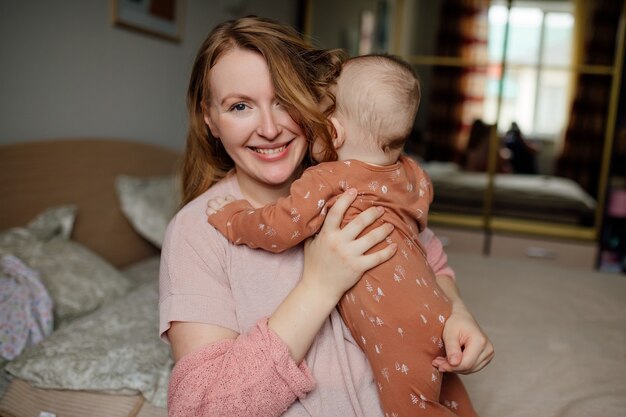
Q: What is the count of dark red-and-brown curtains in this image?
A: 2